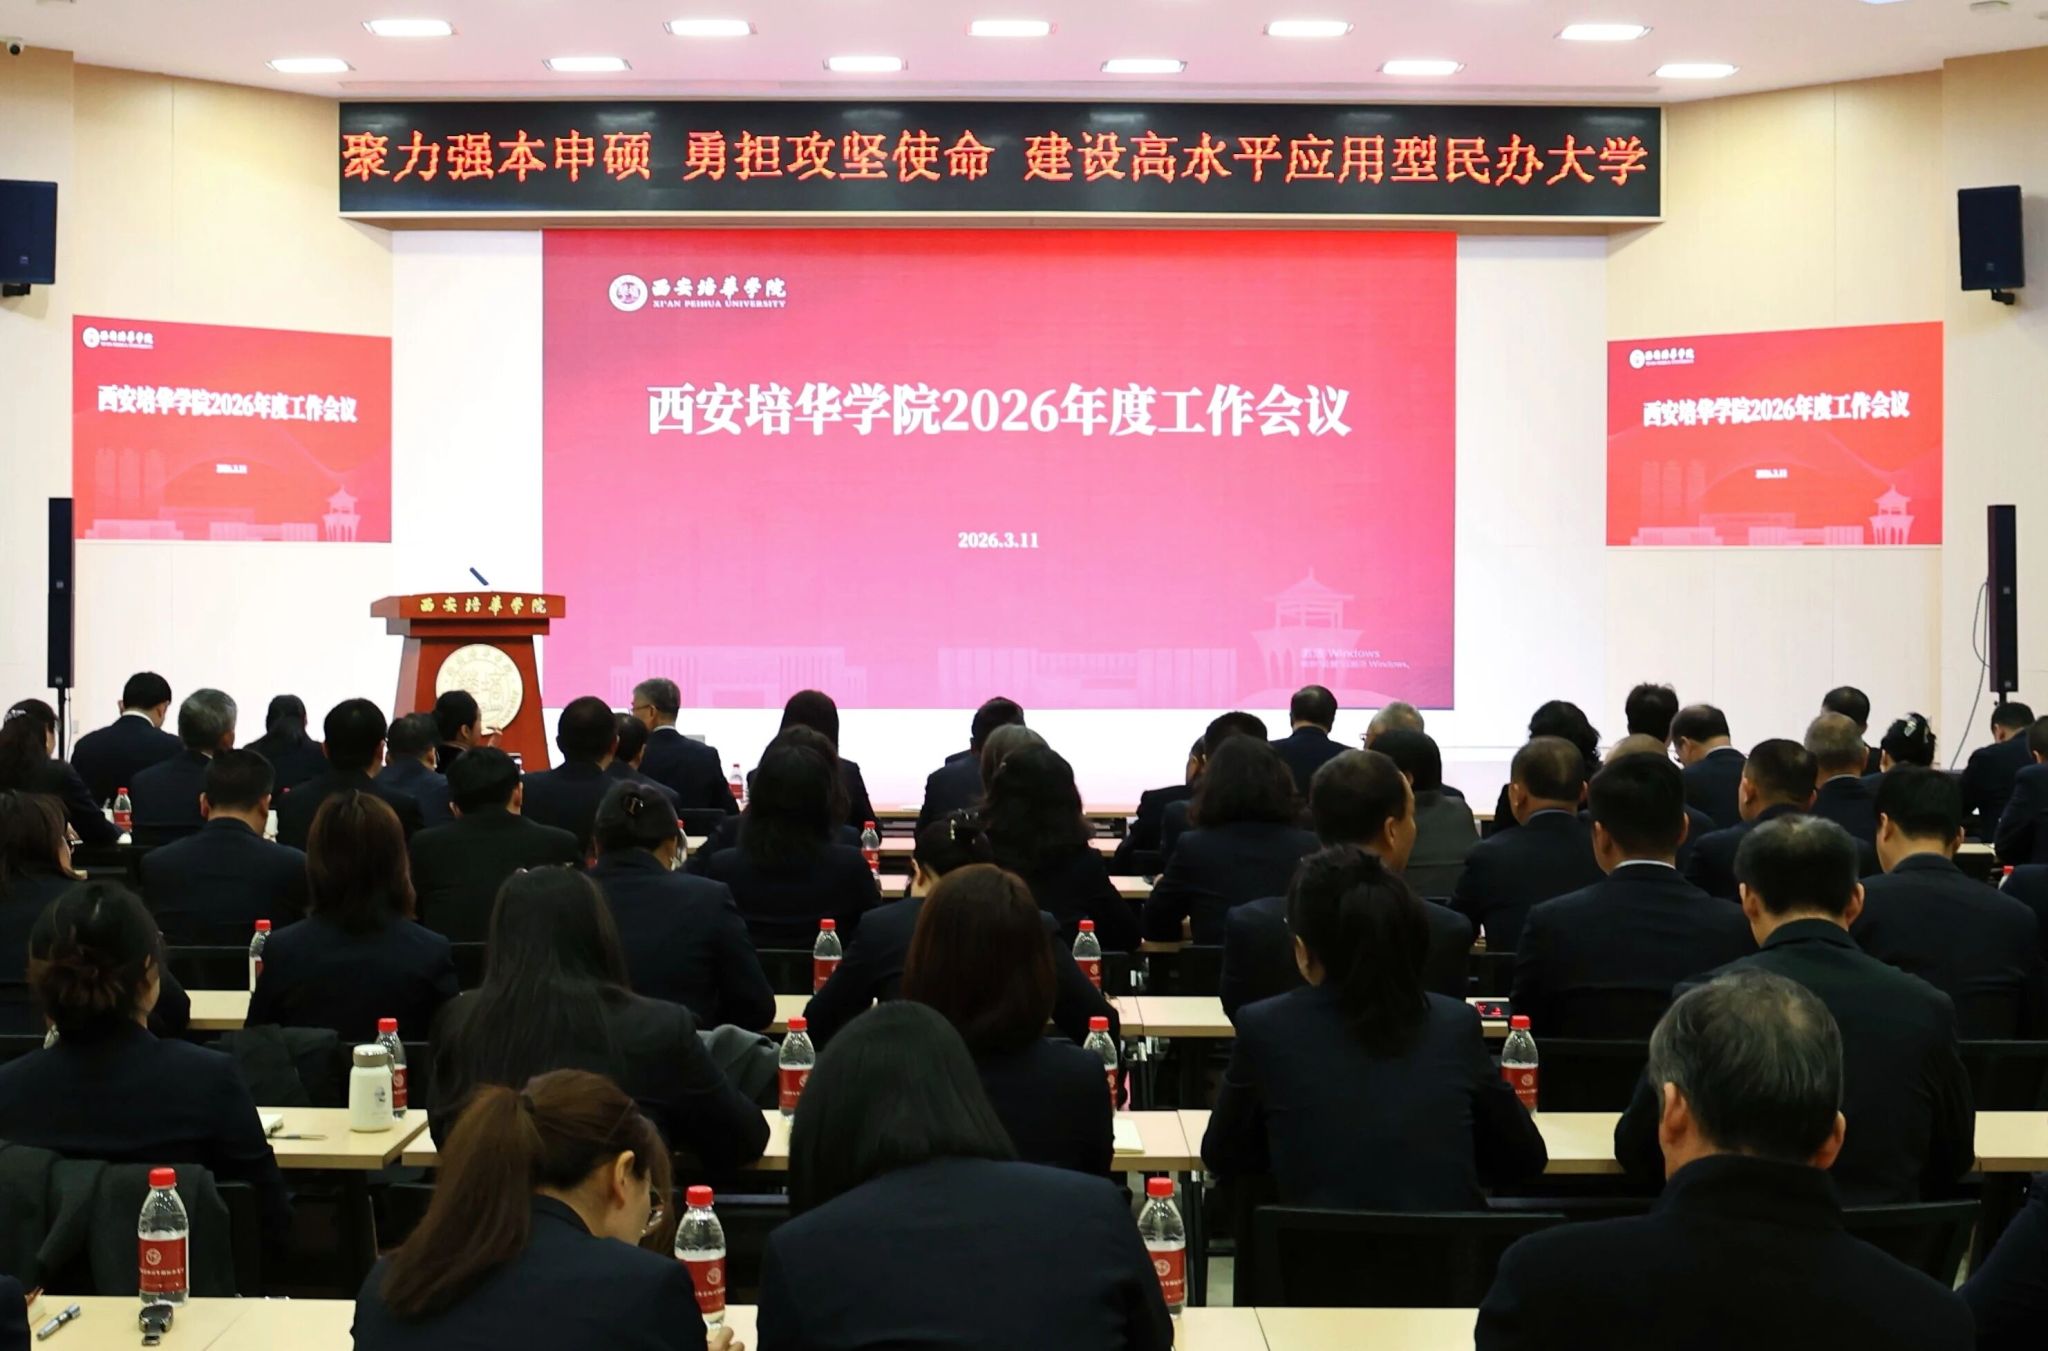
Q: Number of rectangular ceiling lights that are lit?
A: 11